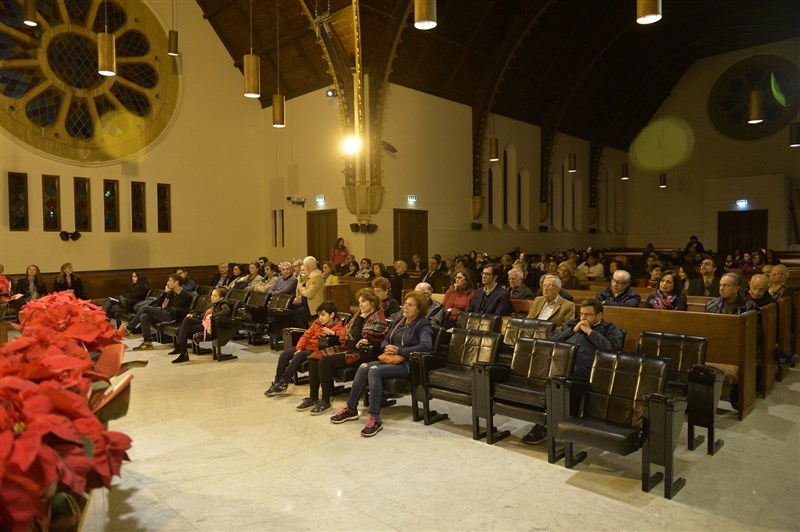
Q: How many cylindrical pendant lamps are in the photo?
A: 13